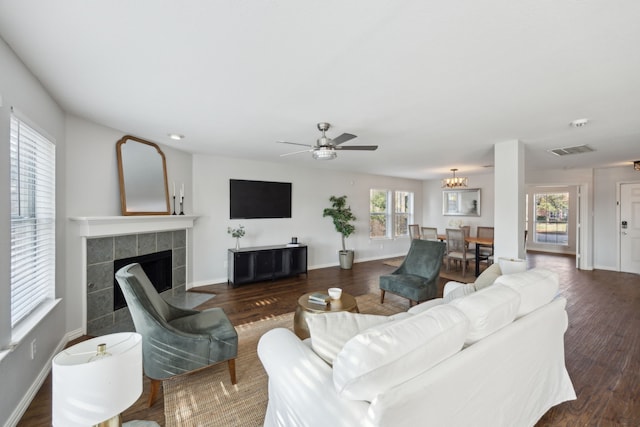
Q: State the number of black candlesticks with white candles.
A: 3